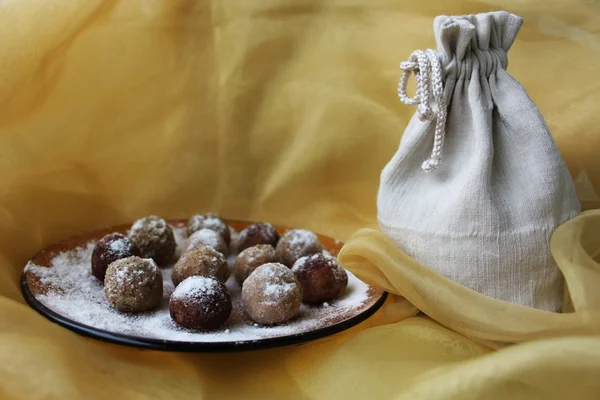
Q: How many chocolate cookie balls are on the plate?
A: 12